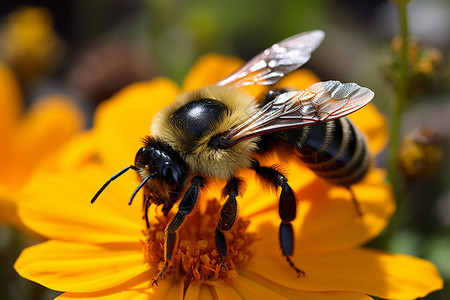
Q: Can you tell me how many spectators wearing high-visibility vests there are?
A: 0